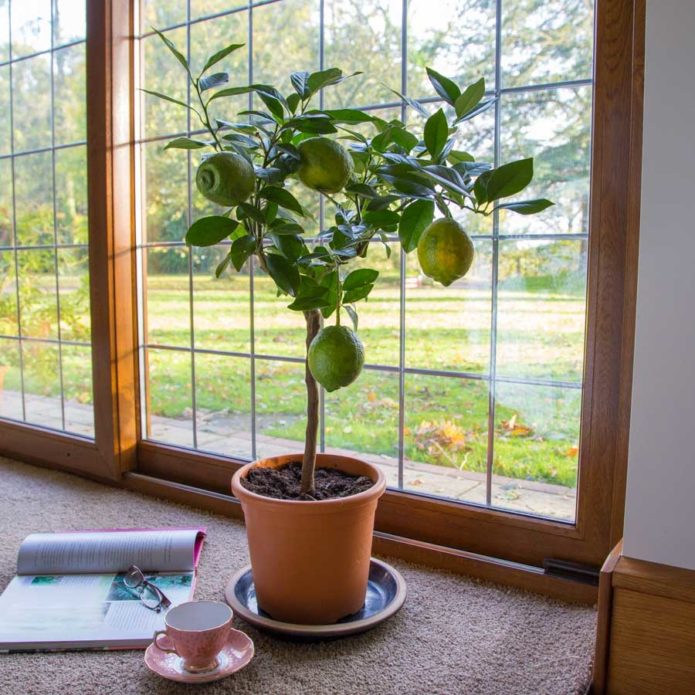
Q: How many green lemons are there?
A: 4